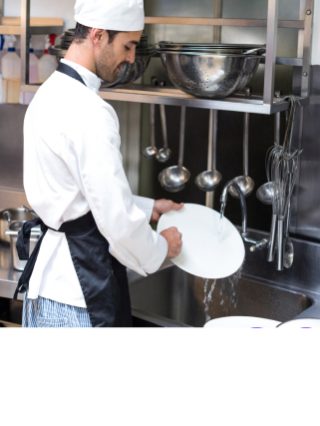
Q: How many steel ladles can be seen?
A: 6